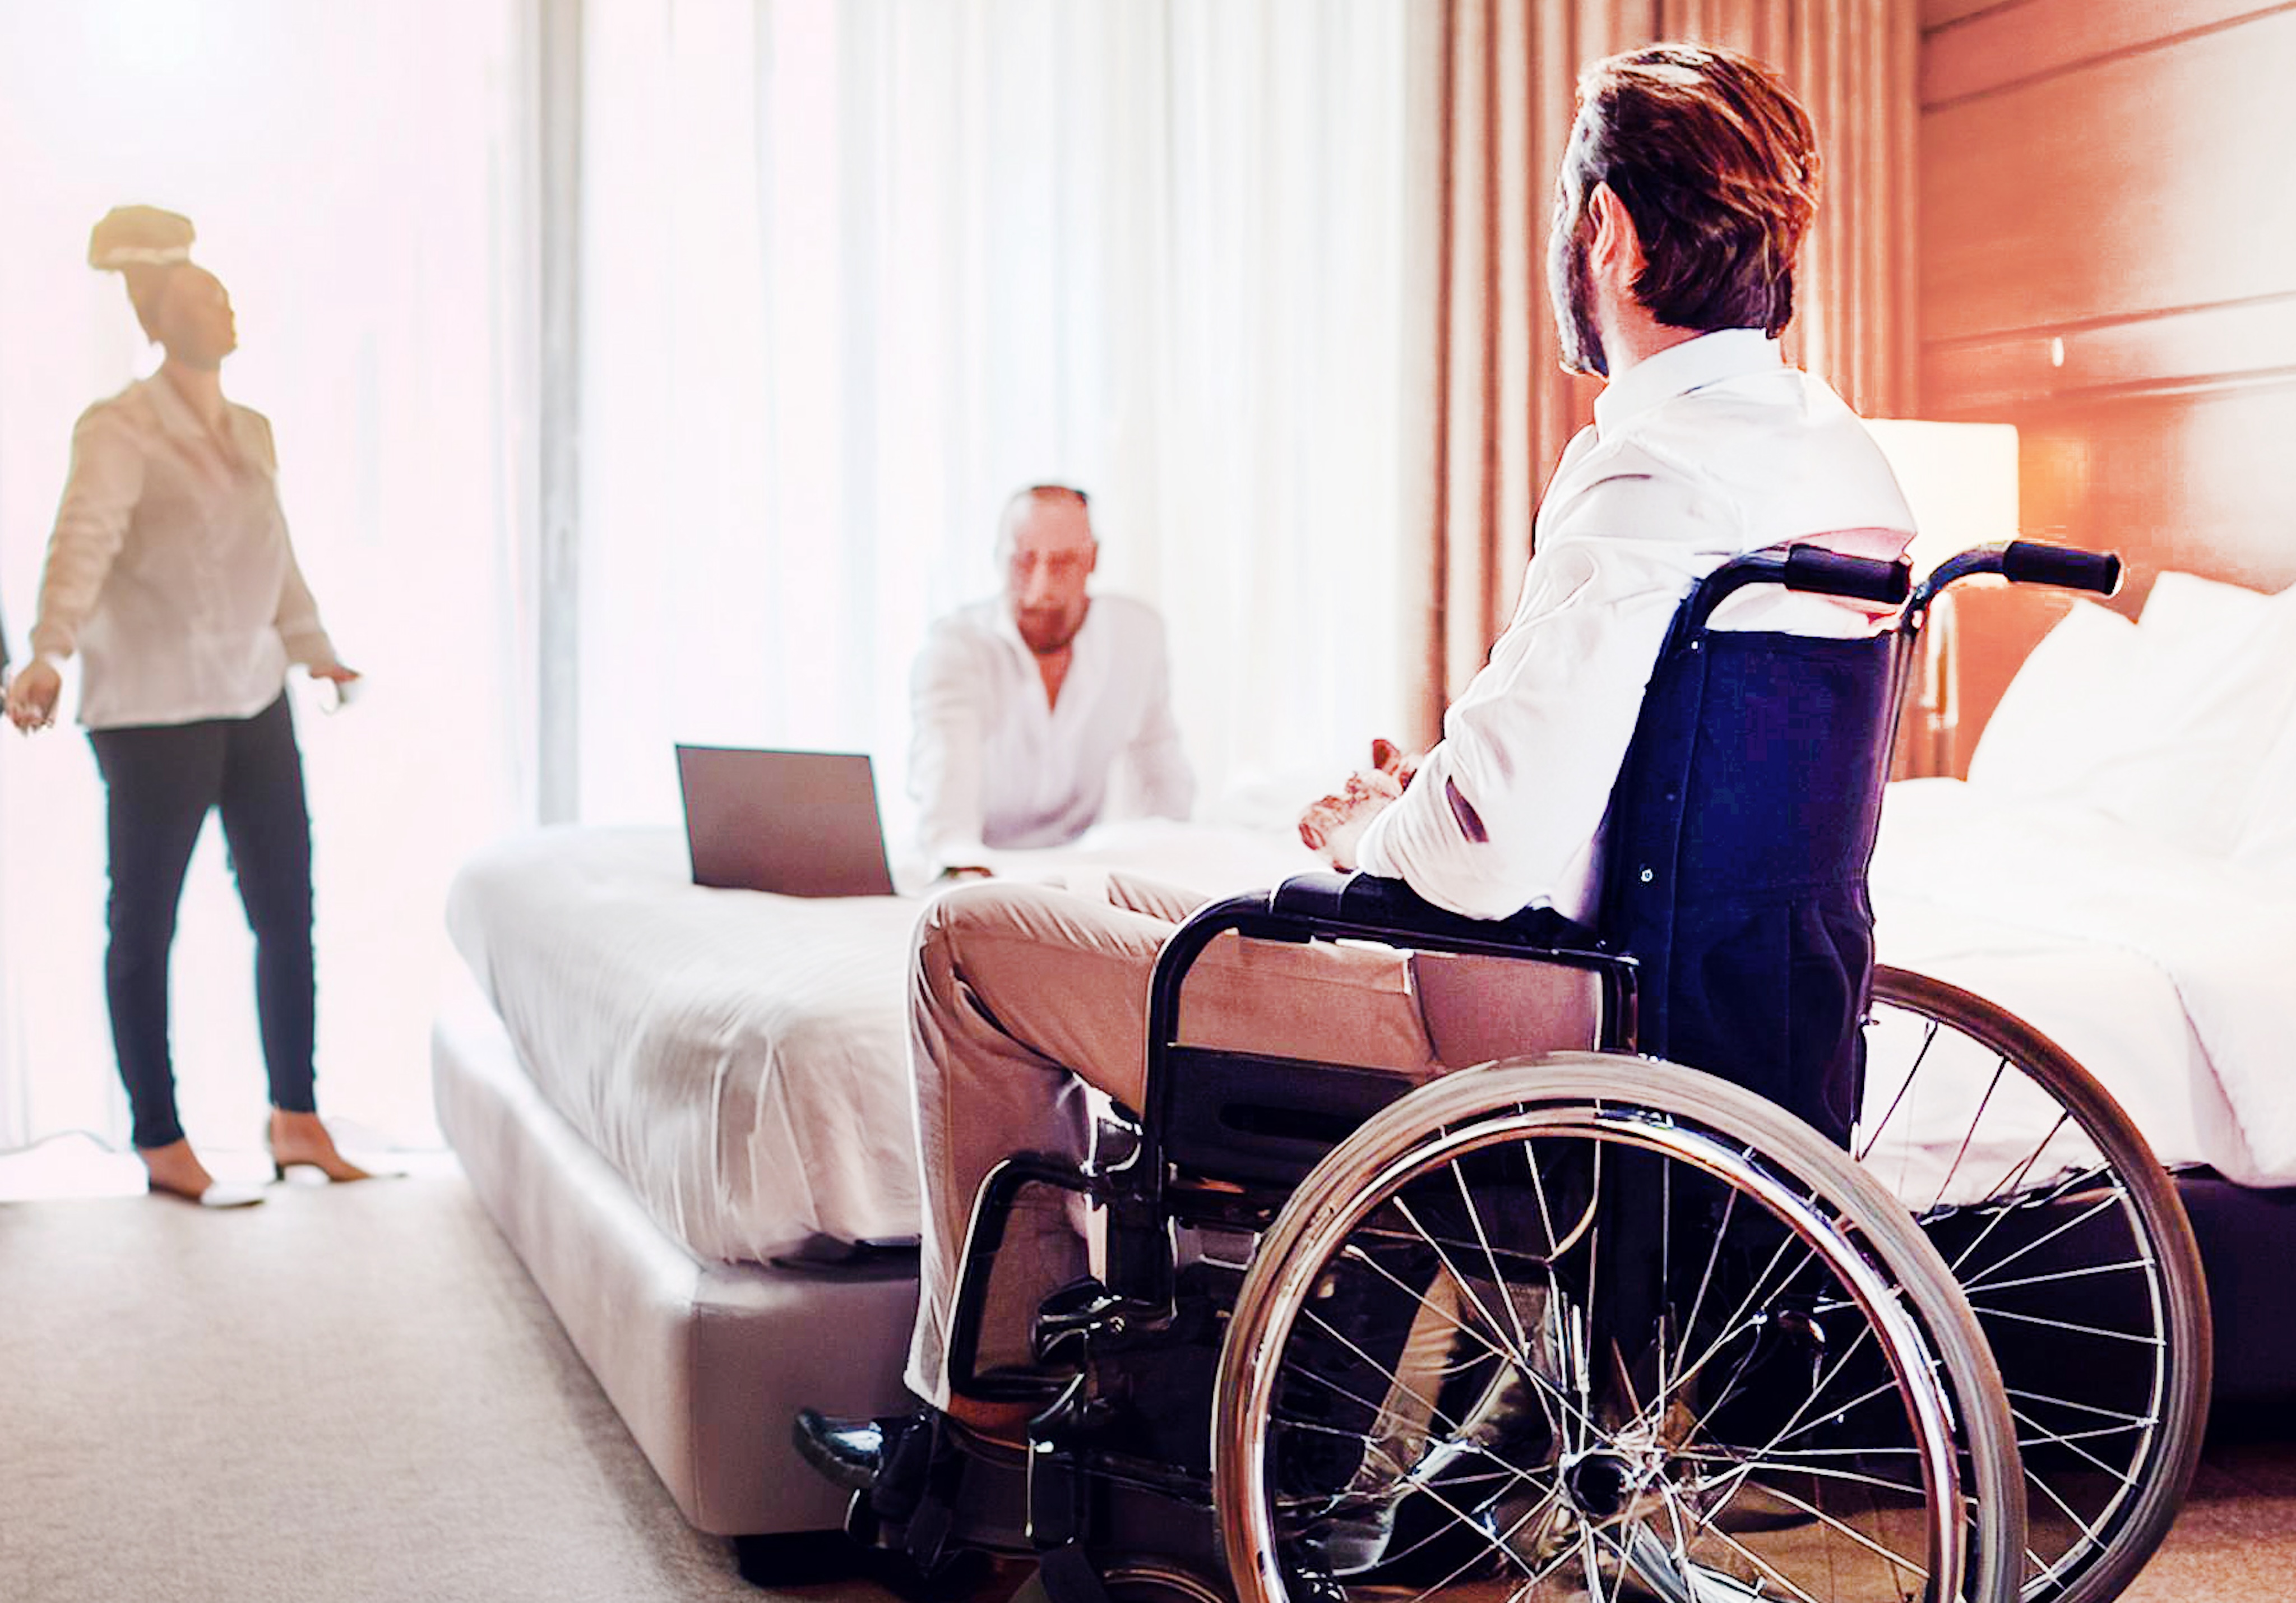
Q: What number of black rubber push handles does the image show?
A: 2